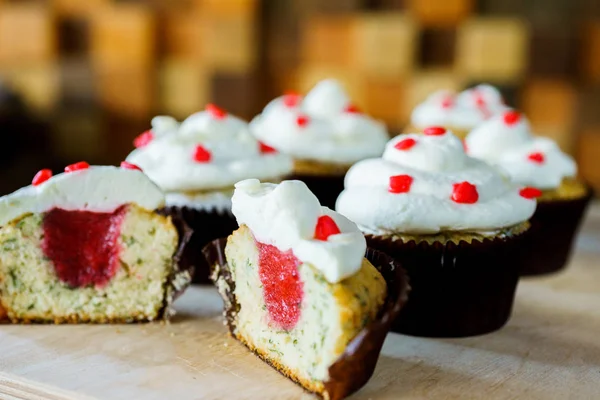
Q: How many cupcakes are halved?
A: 2